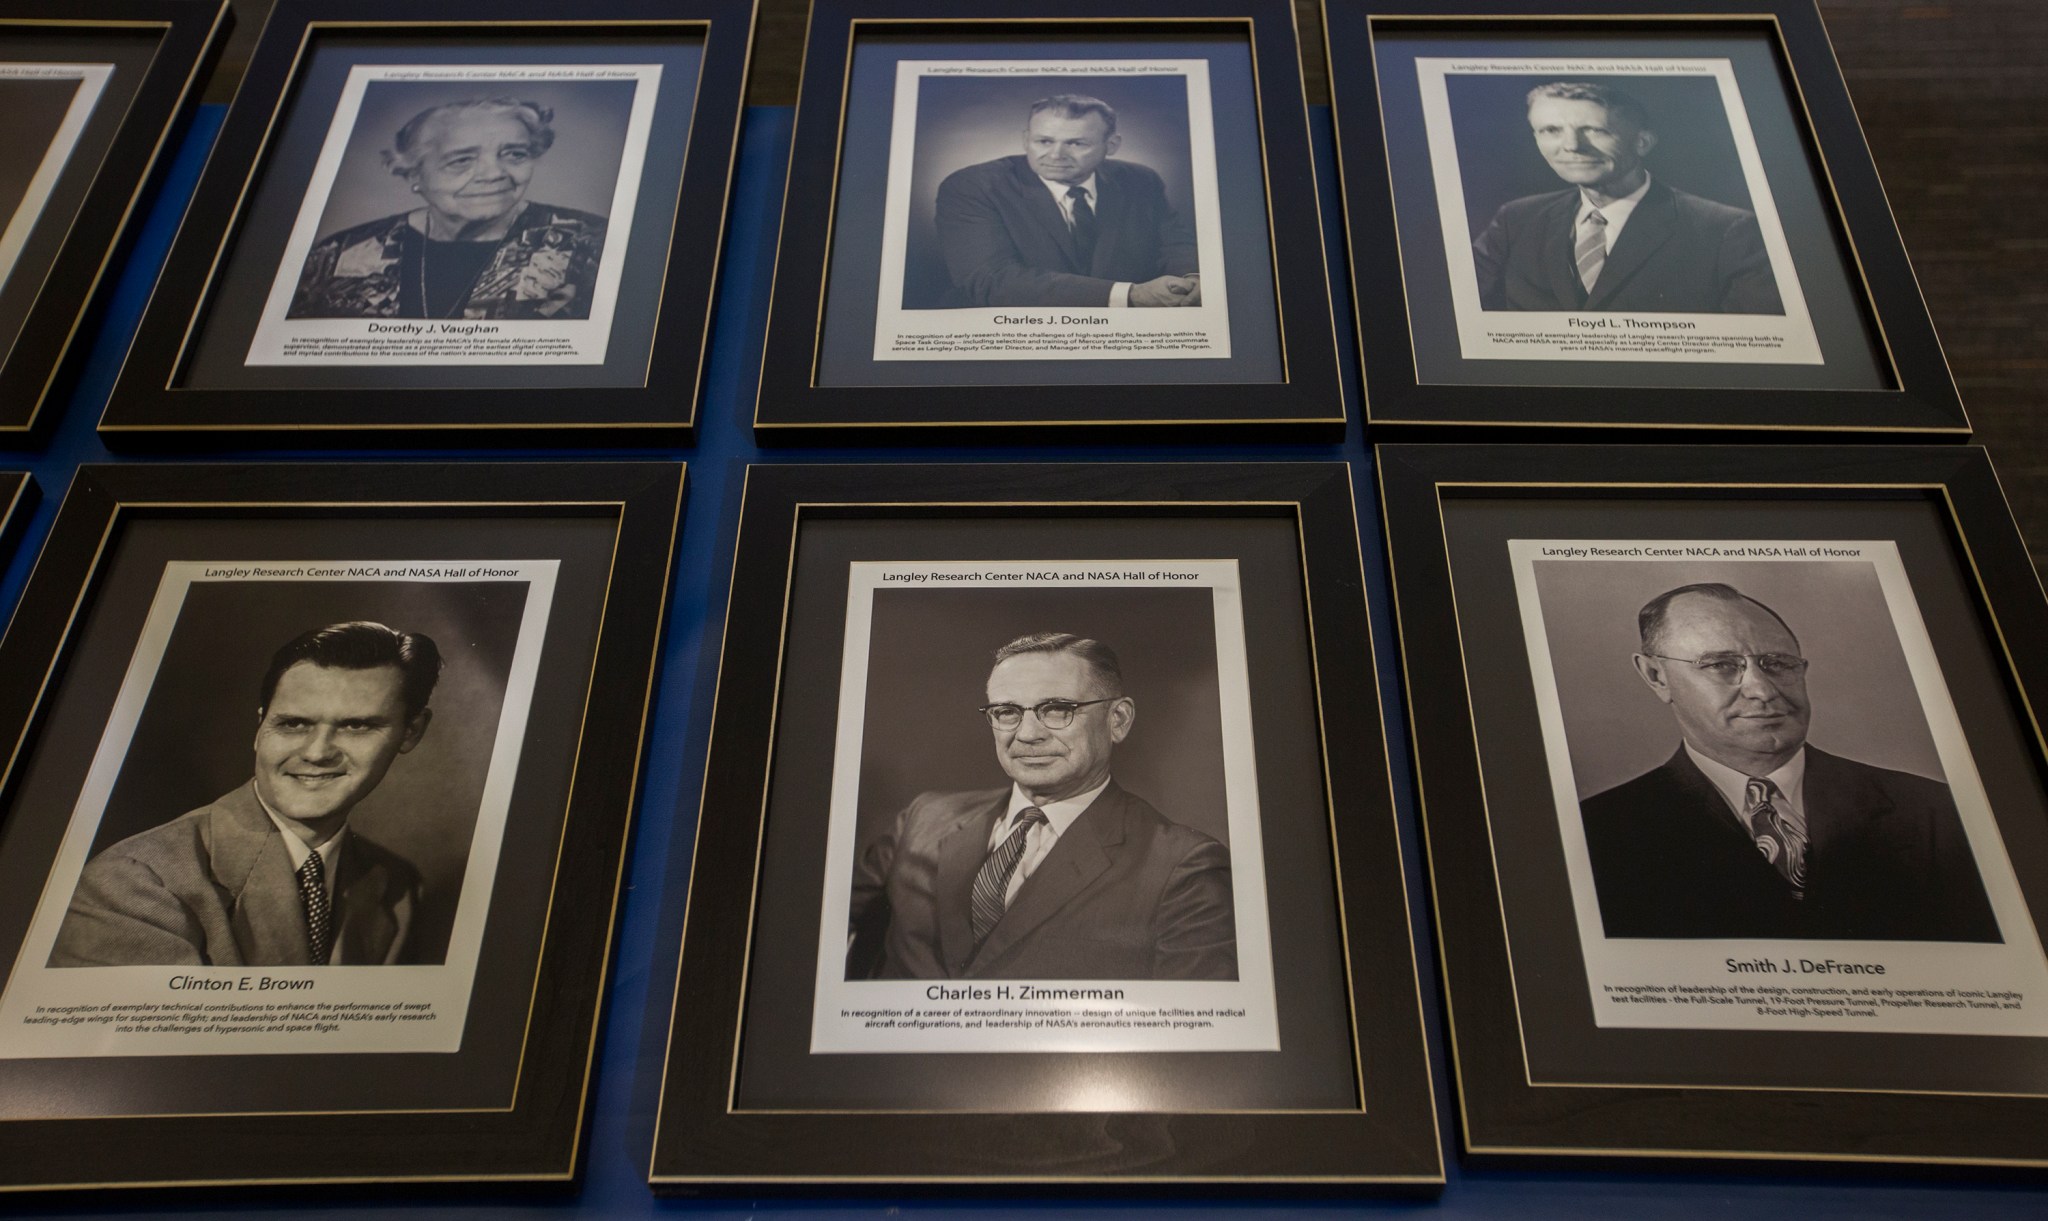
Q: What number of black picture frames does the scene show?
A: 8